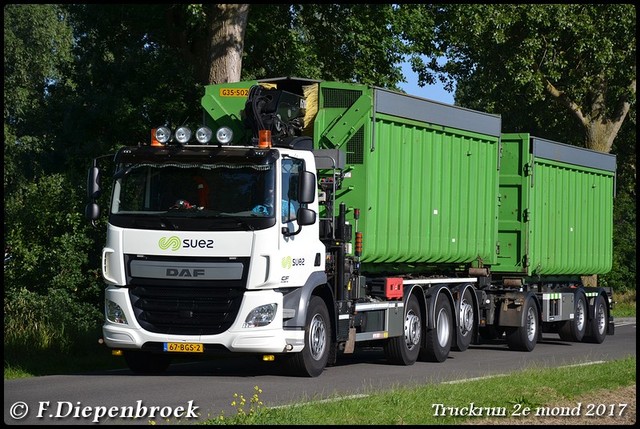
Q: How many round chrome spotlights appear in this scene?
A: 4